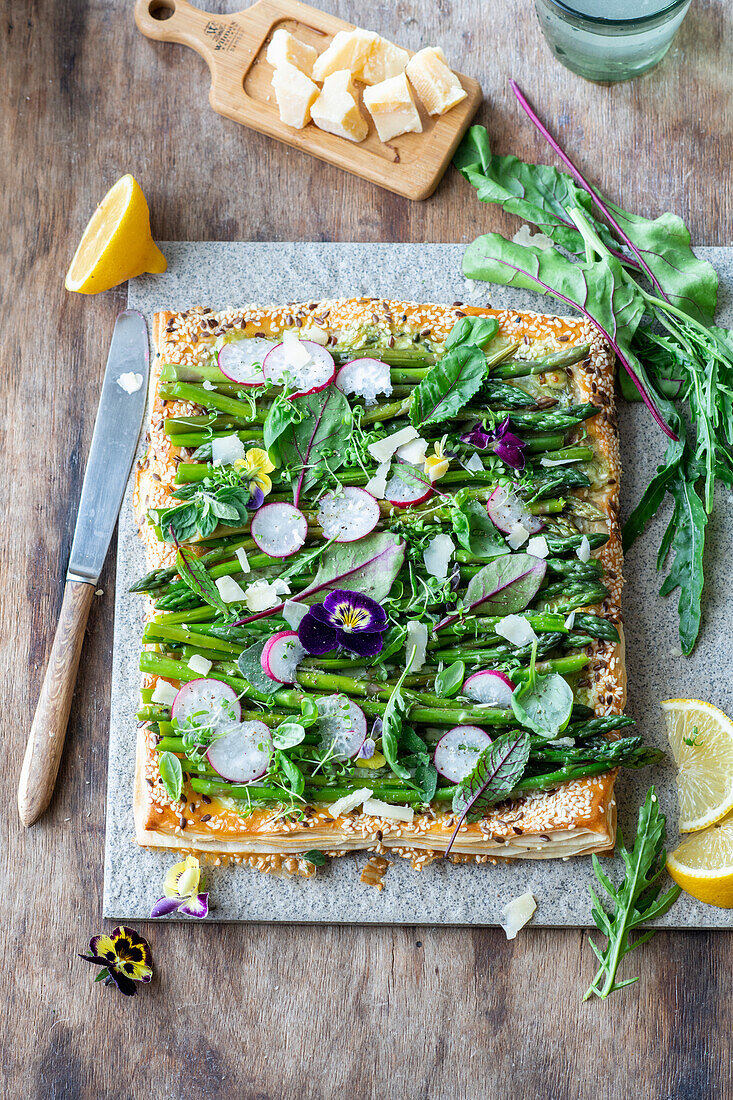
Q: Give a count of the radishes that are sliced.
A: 13